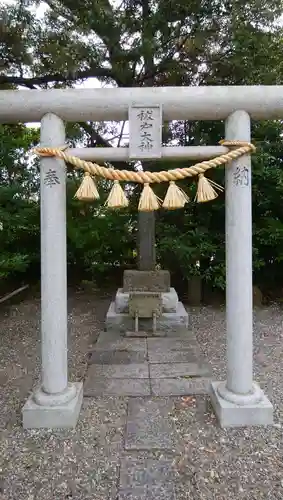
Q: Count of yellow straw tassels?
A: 5